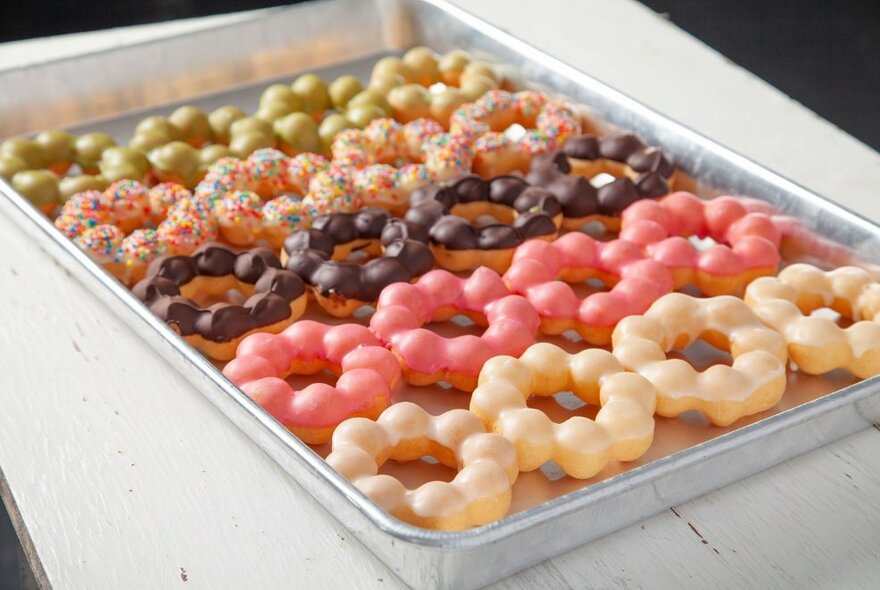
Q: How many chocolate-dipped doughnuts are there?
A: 4